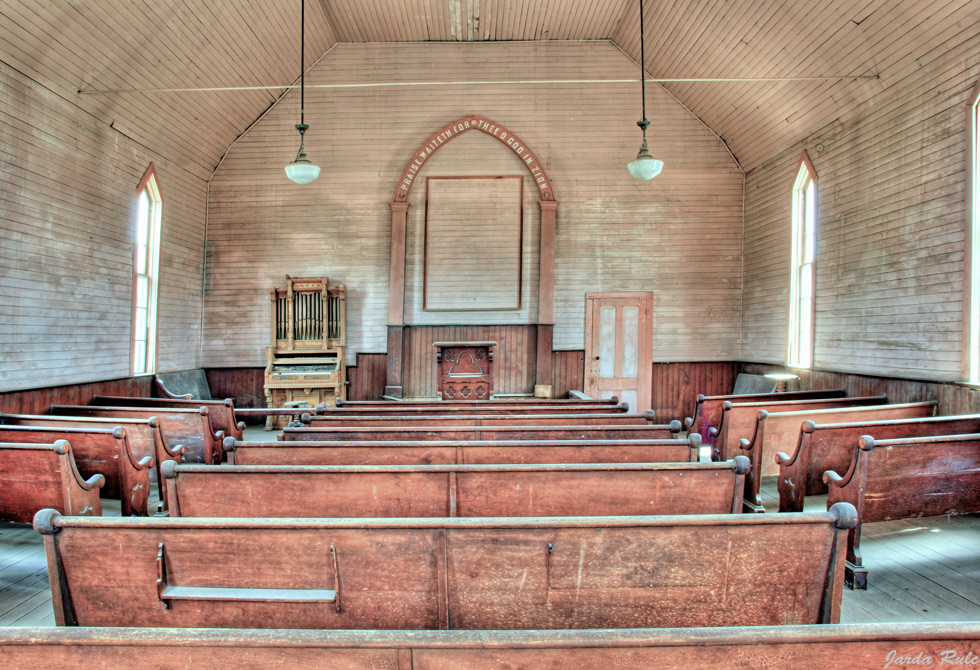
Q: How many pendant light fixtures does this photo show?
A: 2